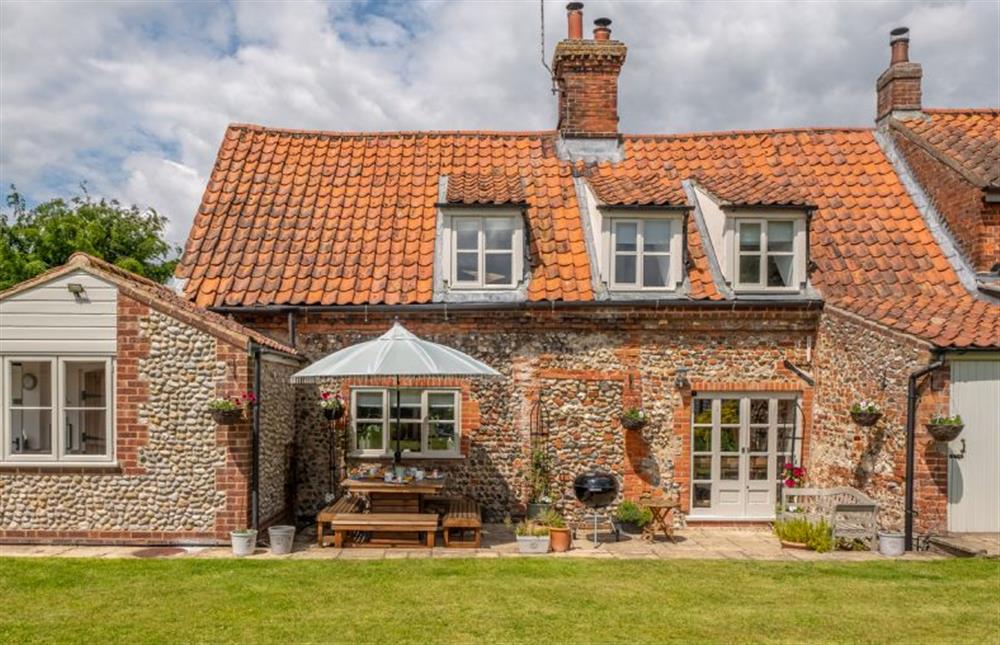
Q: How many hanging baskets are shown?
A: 5